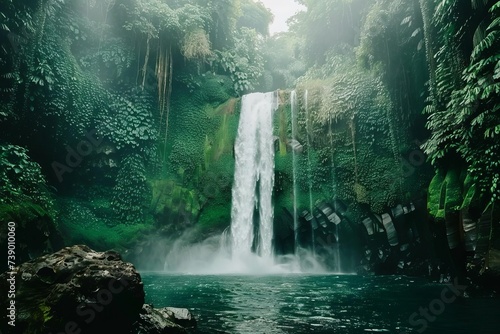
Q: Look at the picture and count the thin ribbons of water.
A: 3